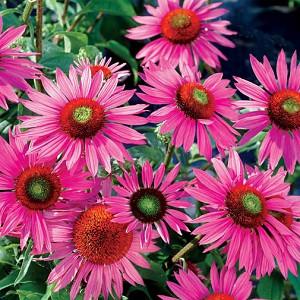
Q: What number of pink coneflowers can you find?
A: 12